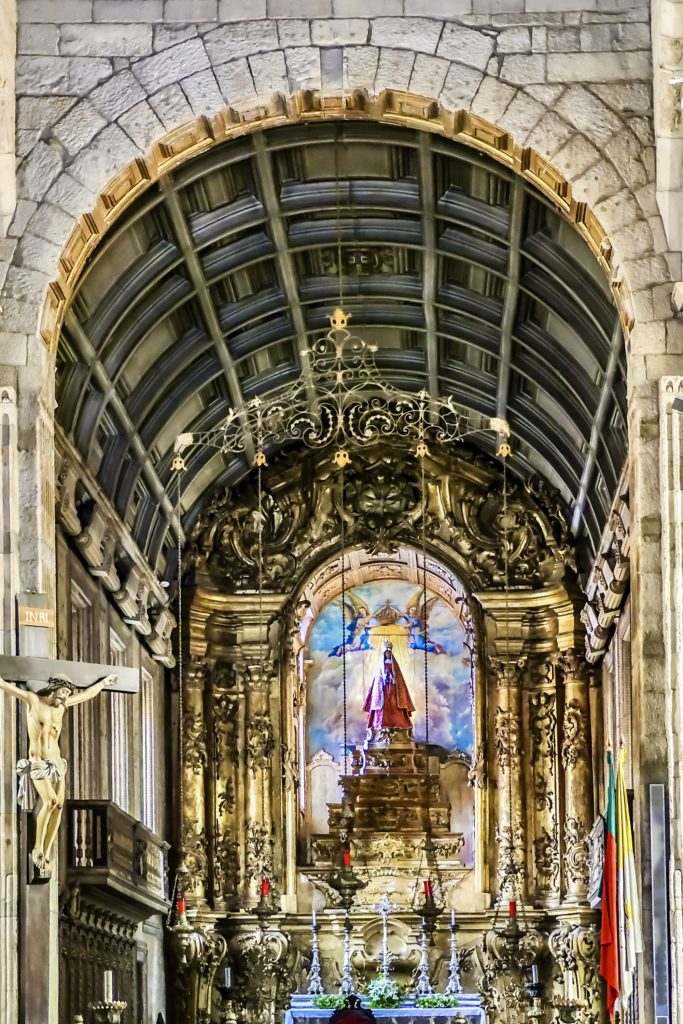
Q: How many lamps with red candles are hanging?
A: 5